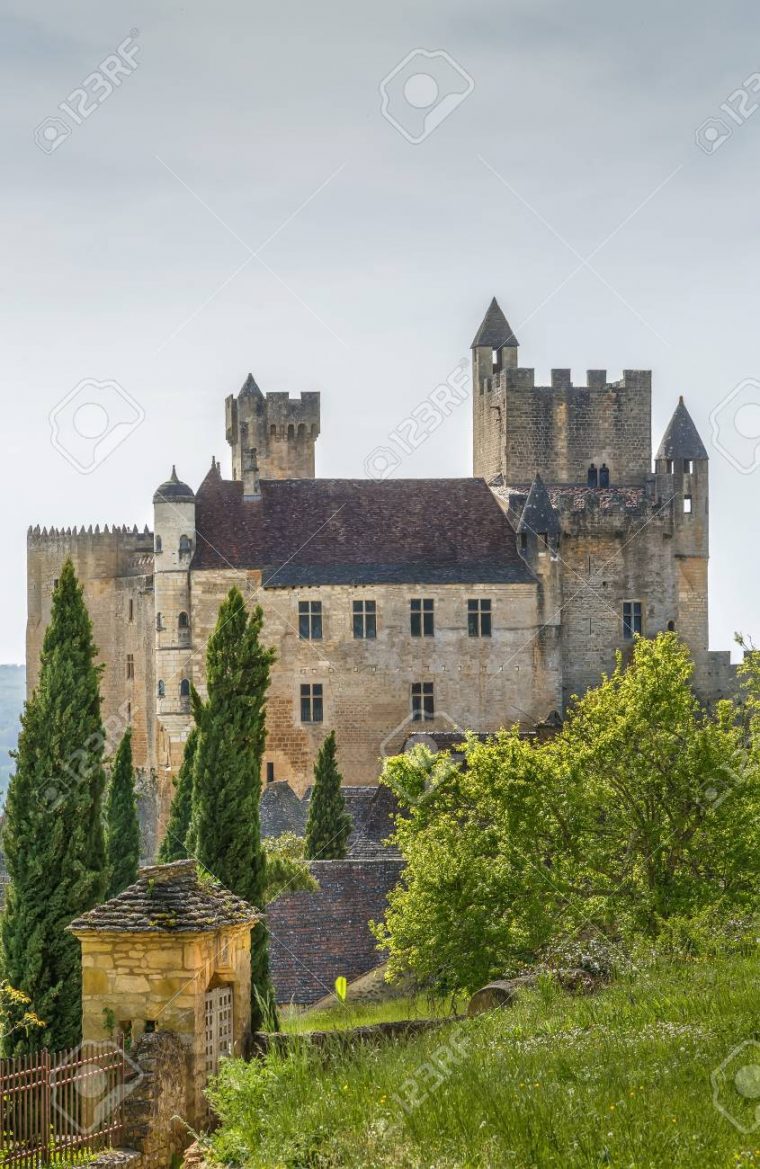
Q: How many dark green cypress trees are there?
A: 5